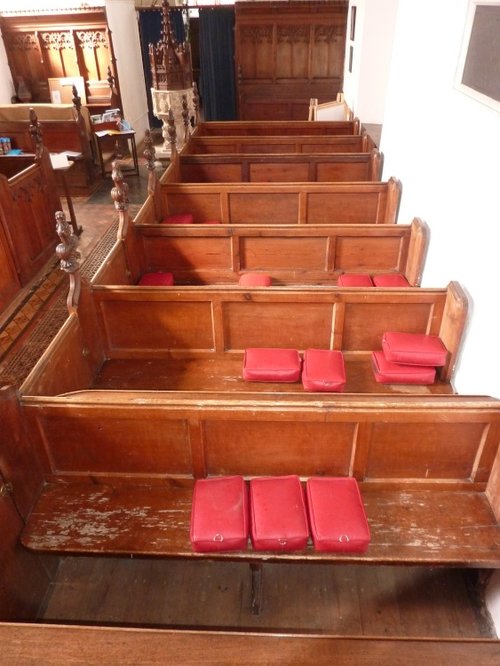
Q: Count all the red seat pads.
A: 13